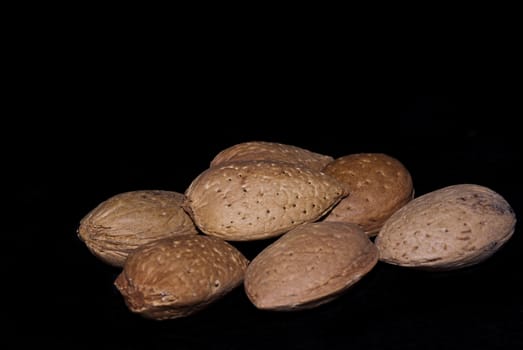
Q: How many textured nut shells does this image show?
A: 7